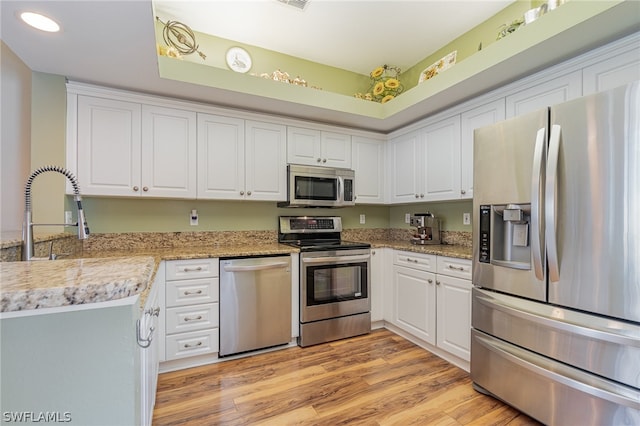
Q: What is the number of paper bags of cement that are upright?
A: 0